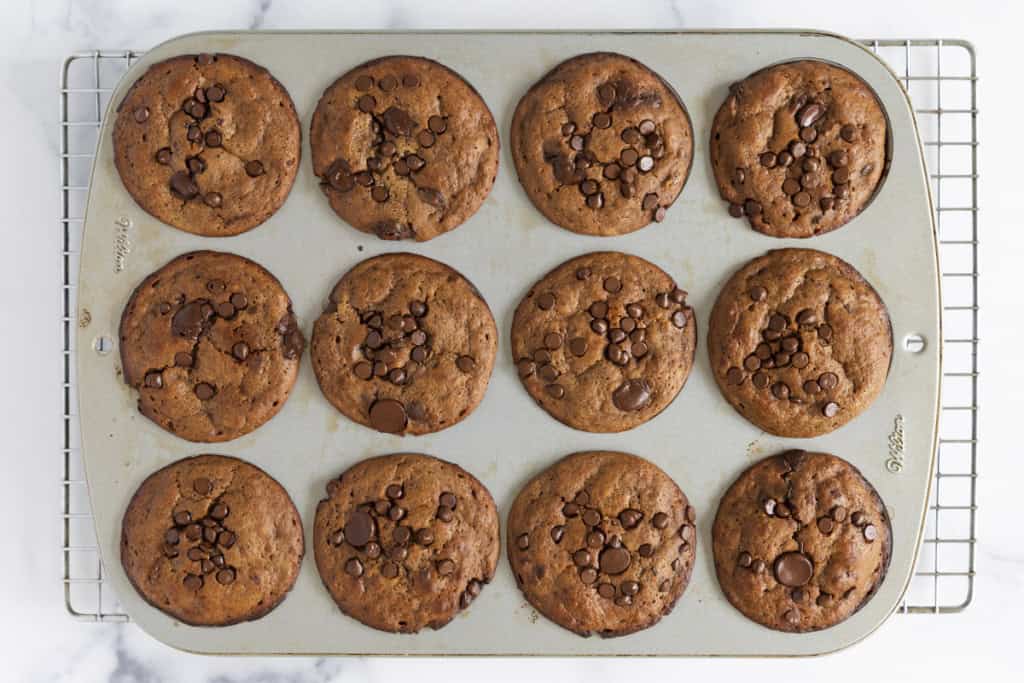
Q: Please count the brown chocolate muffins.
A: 12